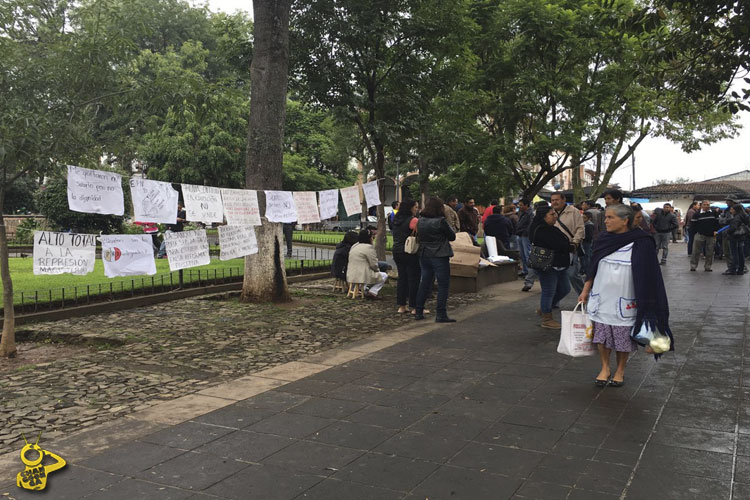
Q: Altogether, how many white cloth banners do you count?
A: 13